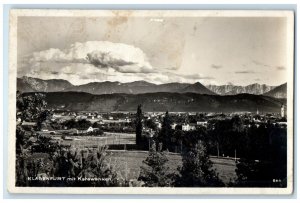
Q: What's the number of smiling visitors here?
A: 0